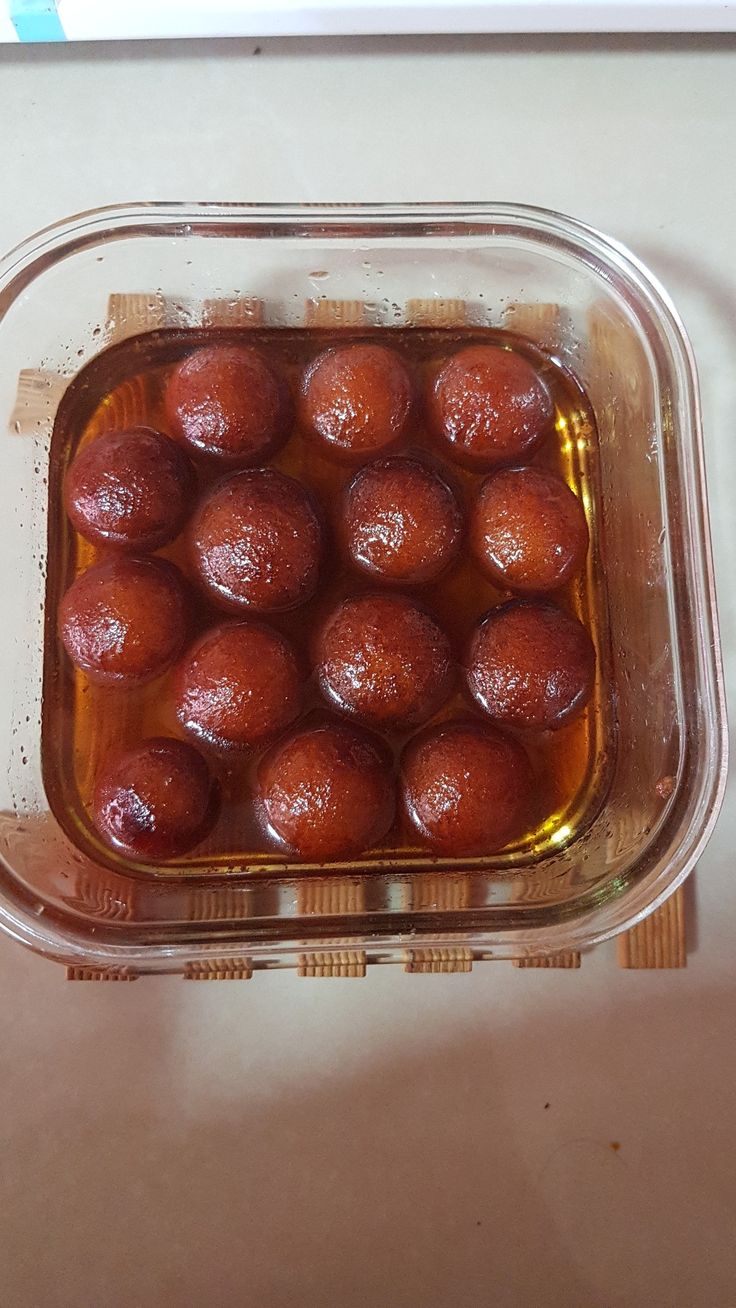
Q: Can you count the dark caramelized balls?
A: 14